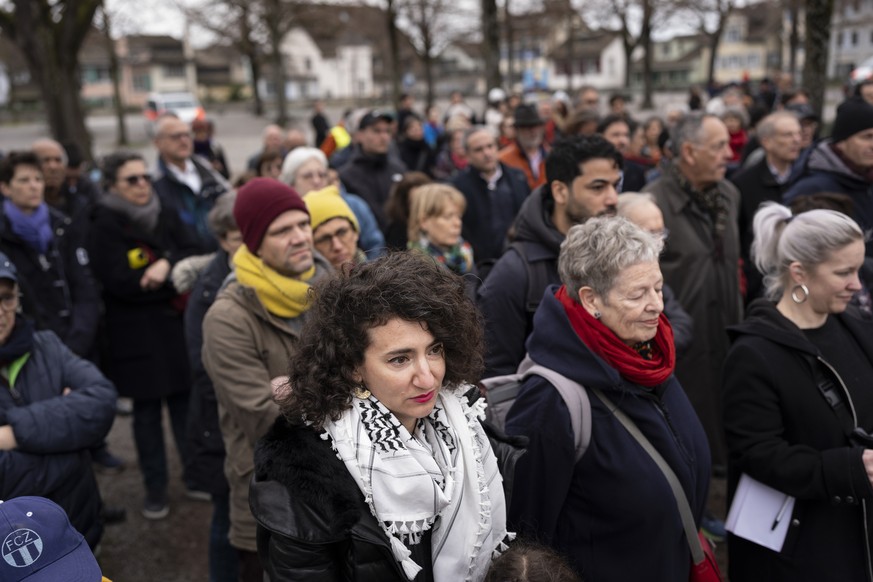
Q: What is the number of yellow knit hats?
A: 1